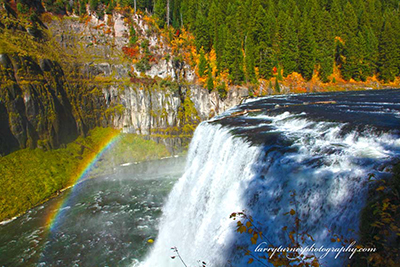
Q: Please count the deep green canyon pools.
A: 1